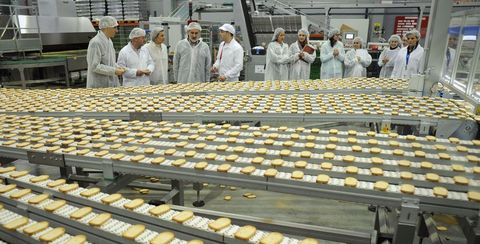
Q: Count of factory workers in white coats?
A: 11